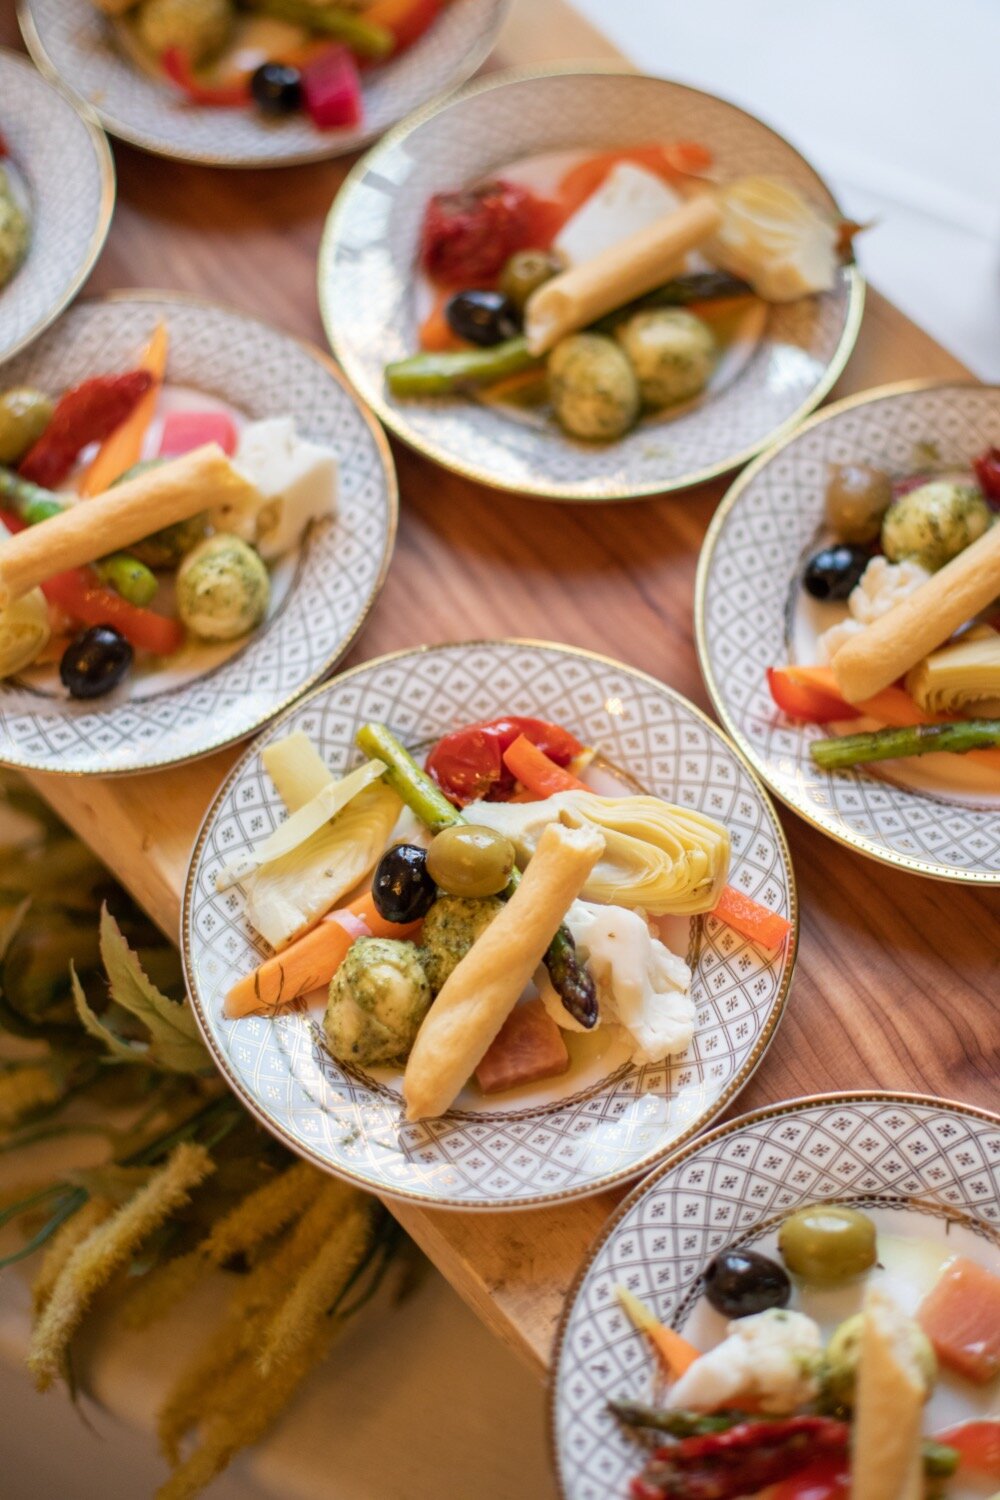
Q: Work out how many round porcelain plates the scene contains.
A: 7